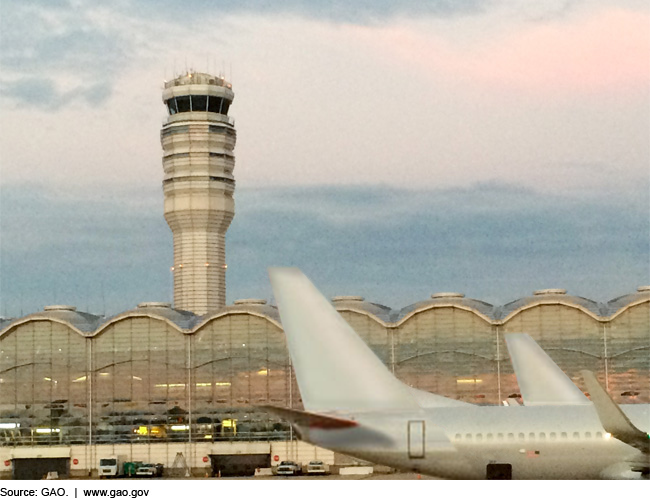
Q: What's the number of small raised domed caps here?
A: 7